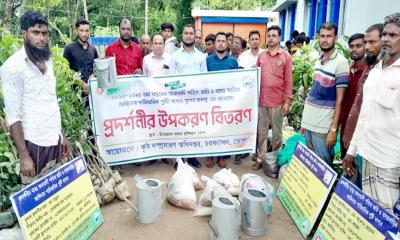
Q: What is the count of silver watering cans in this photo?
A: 4